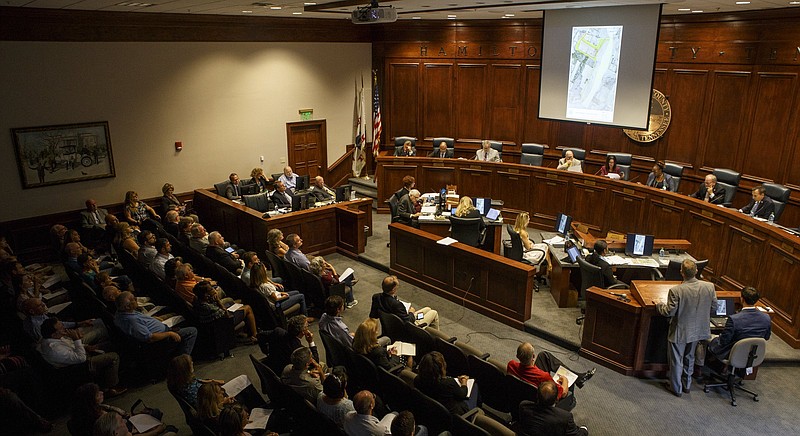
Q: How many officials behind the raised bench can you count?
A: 8